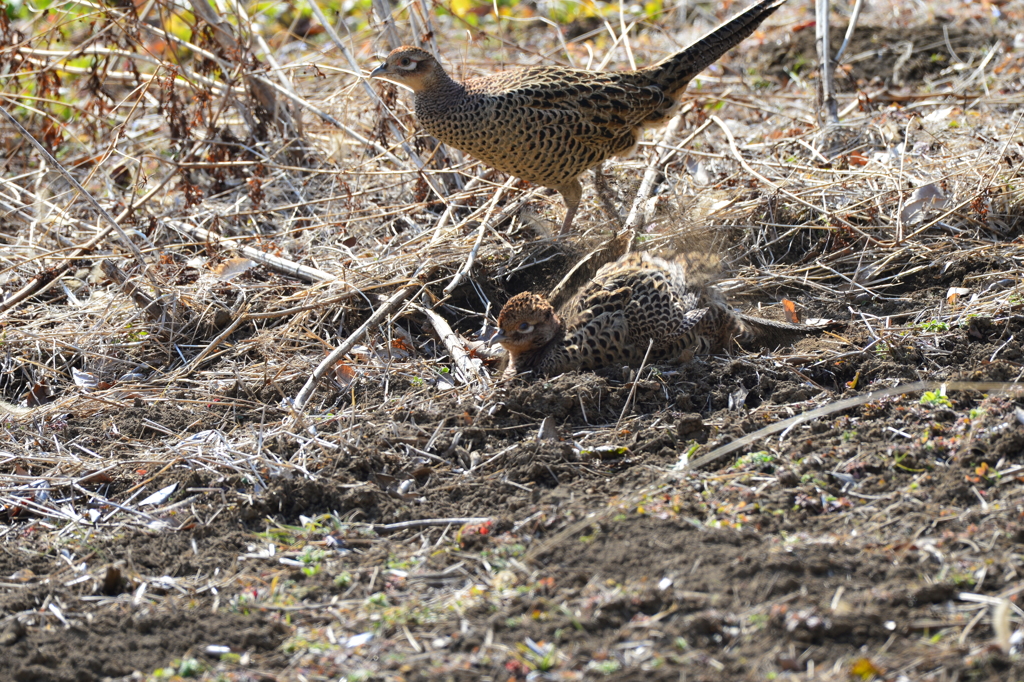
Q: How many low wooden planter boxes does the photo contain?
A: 0